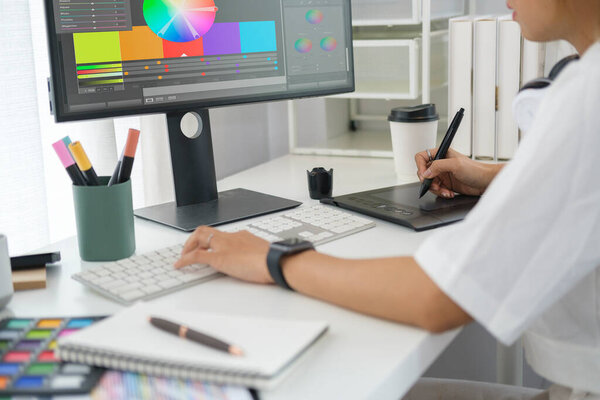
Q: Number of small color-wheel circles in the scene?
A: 3